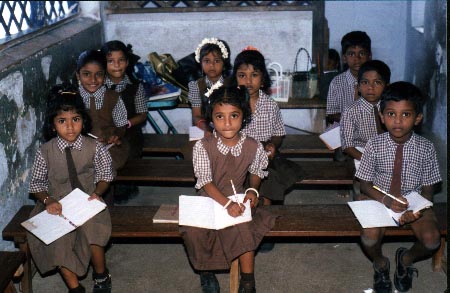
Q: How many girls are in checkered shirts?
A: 6